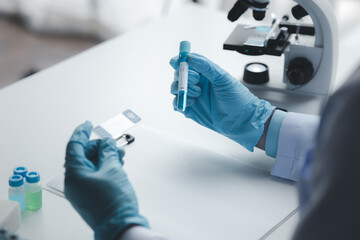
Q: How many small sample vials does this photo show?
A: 3